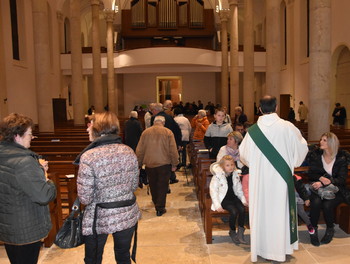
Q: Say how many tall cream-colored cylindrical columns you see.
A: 9